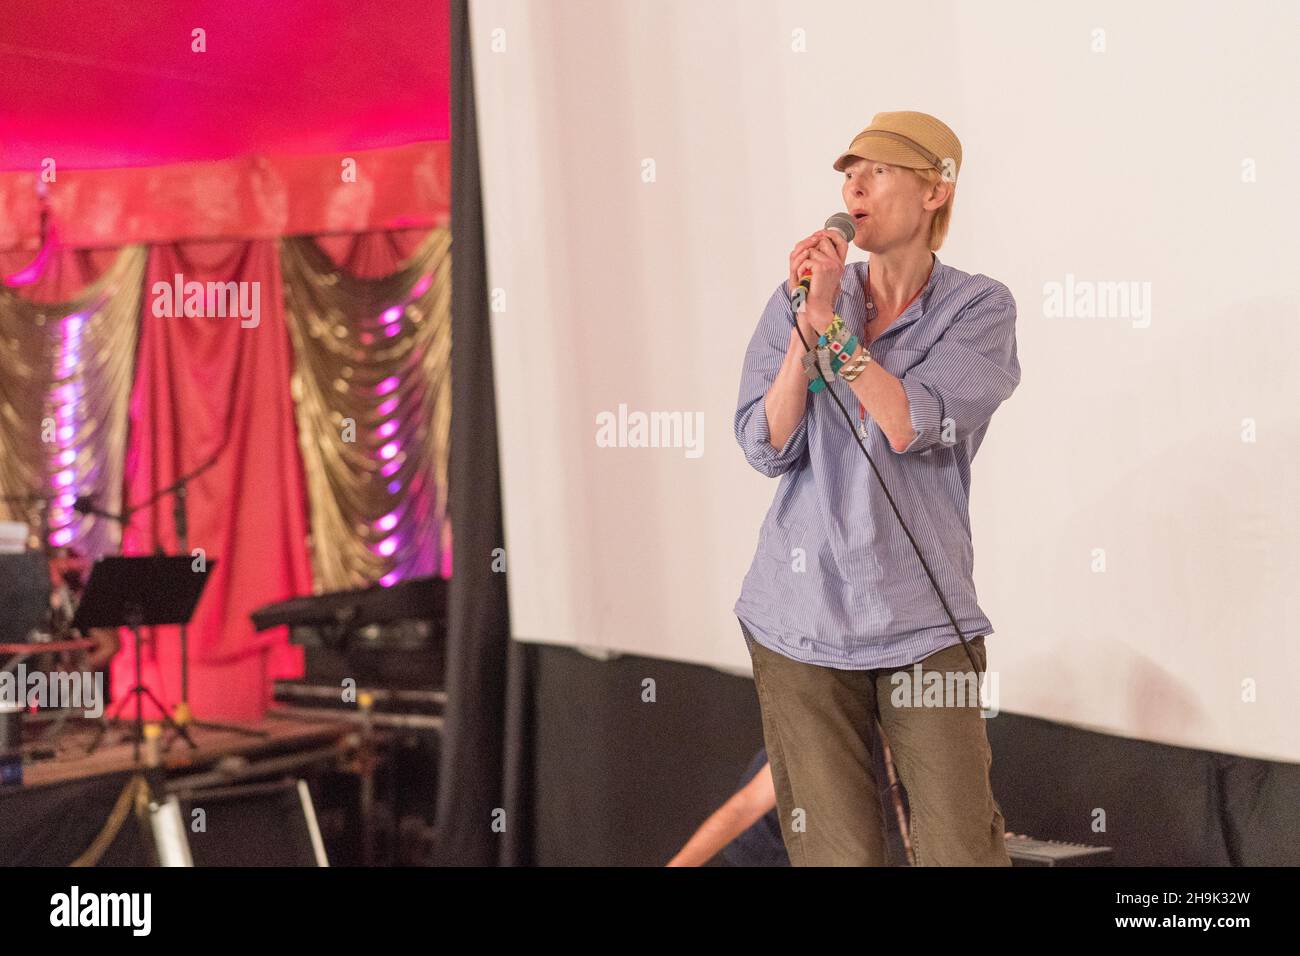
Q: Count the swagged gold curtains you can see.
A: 2